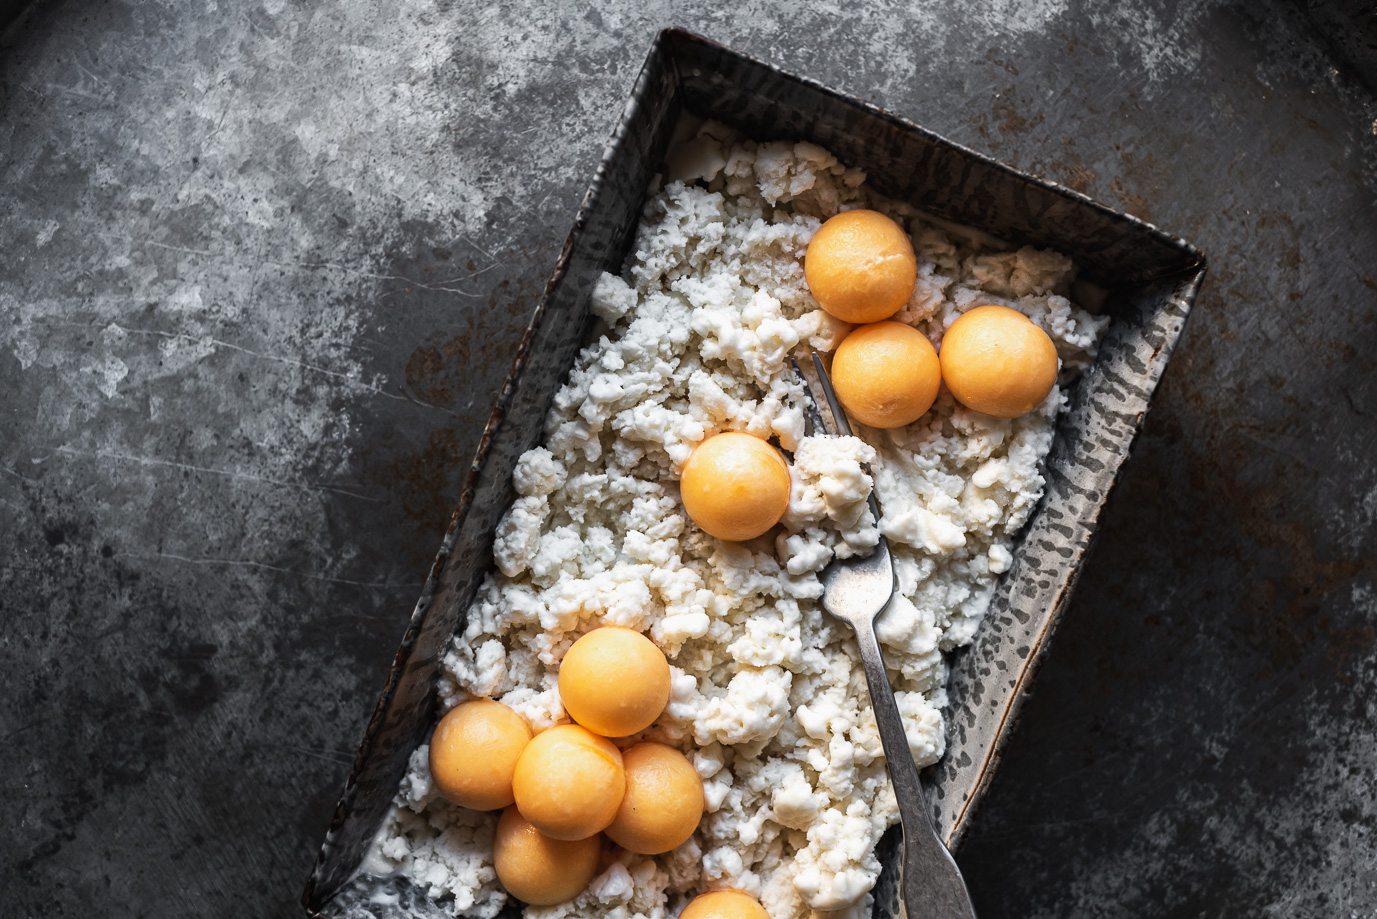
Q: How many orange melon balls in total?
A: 10